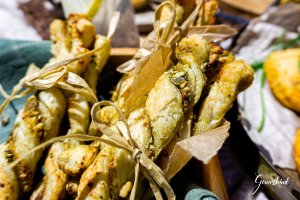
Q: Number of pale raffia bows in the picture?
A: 3